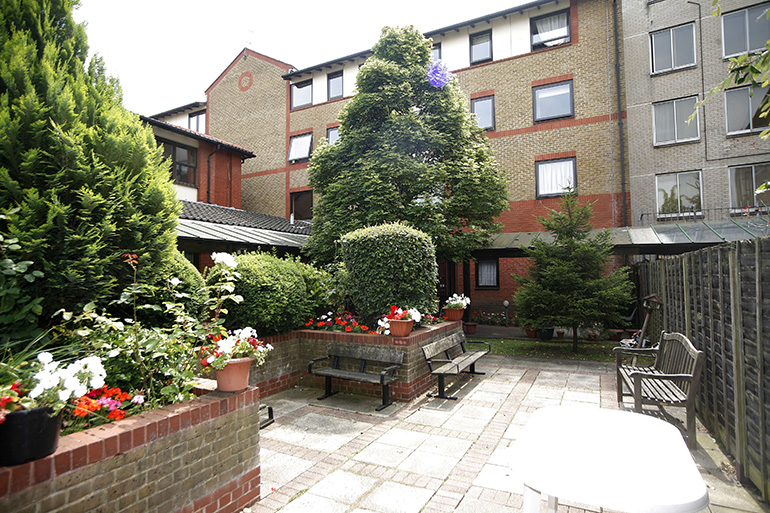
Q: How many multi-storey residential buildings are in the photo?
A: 2